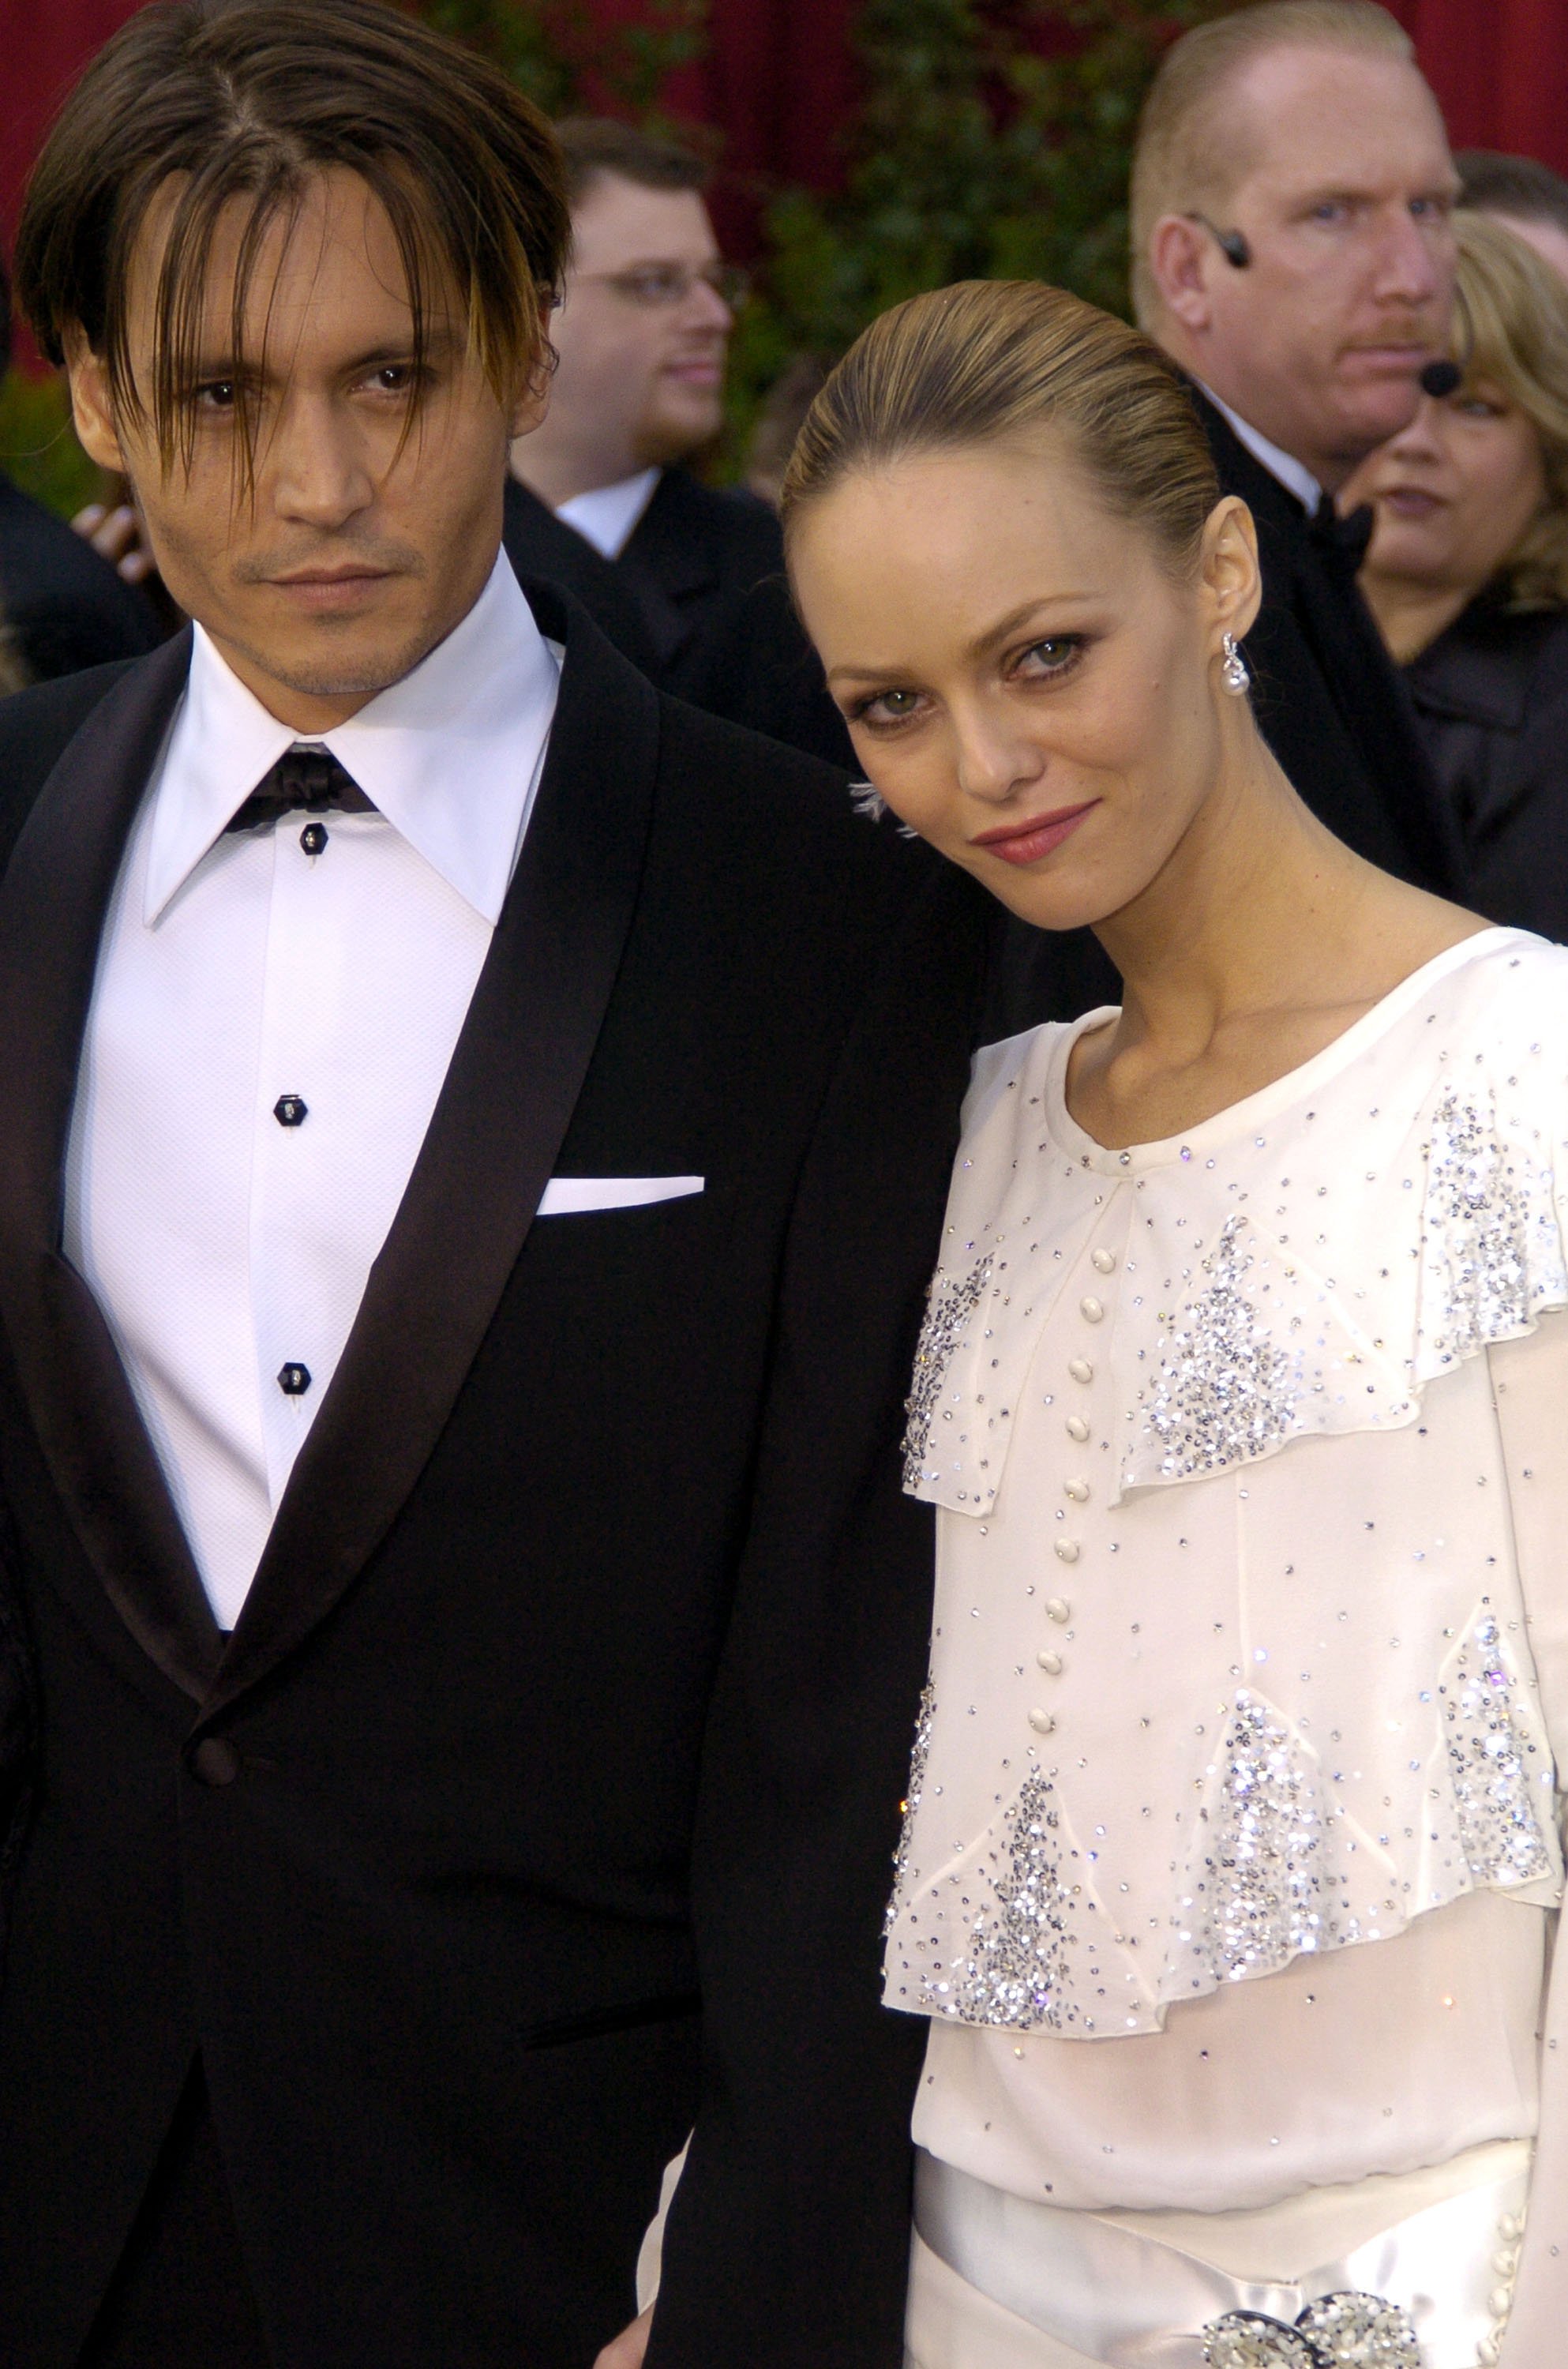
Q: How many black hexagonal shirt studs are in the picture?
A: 3